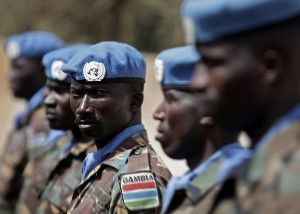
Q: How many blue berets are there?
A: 5